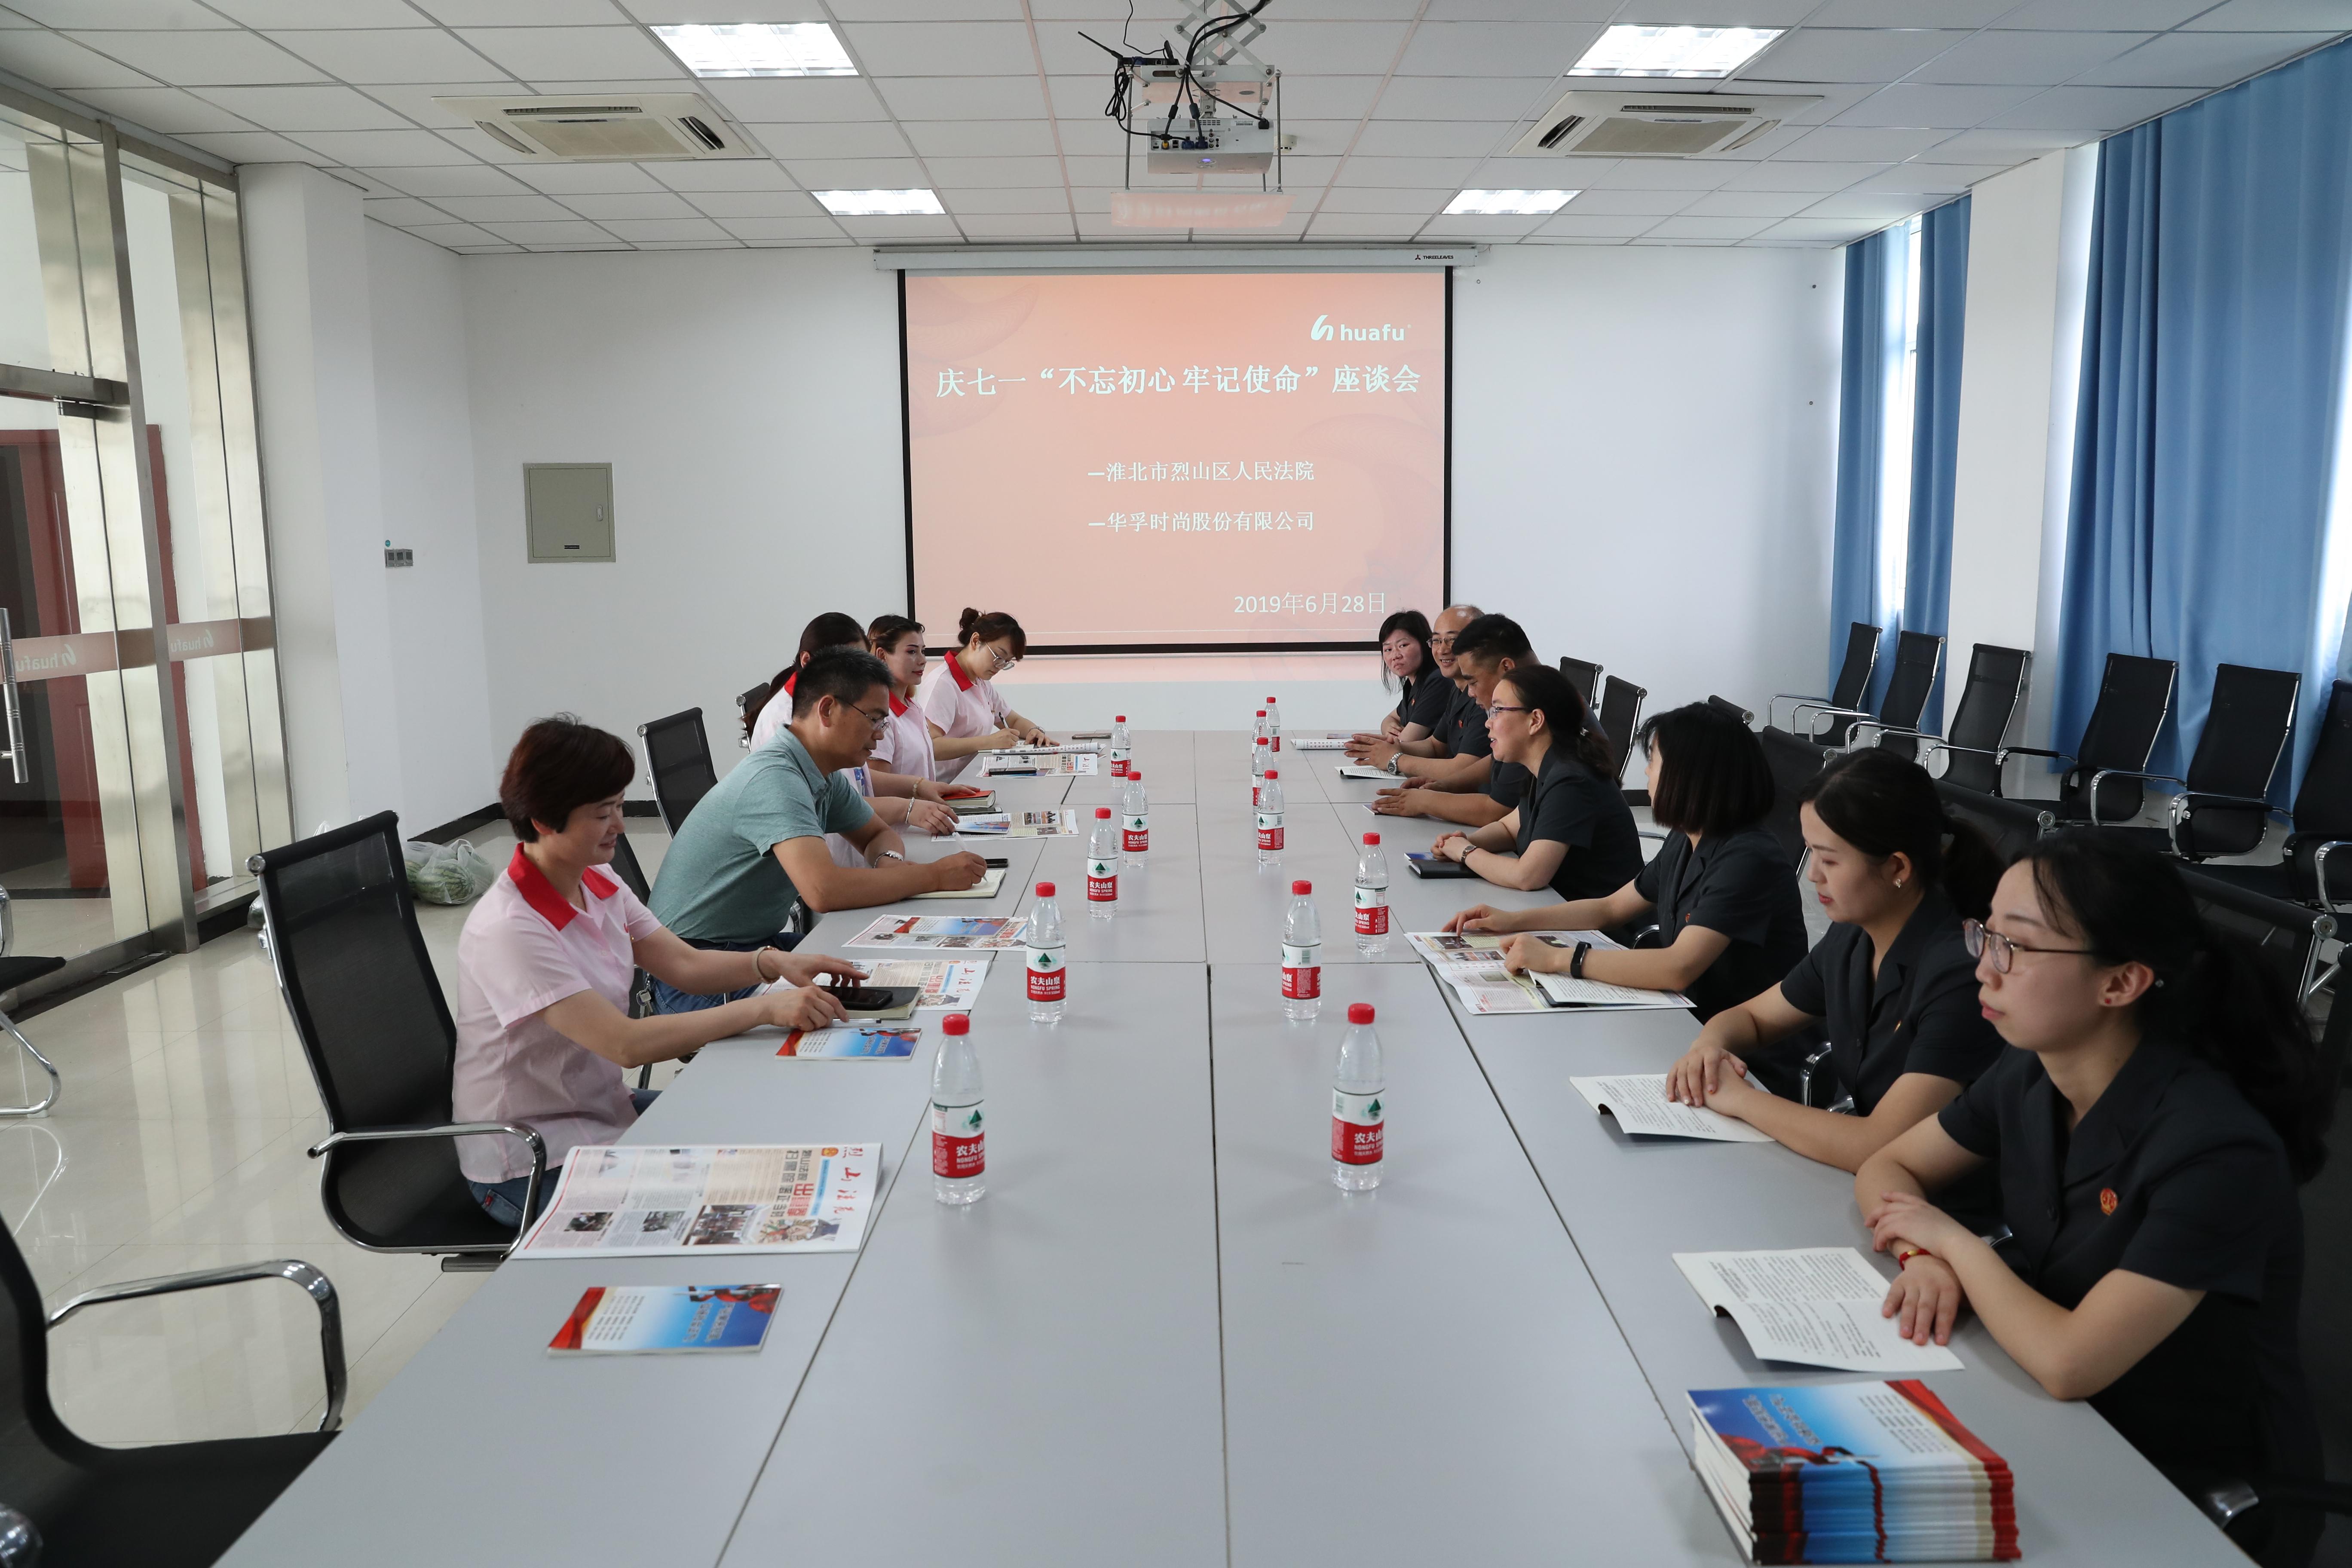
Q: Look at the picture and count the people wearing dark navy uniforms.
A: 7